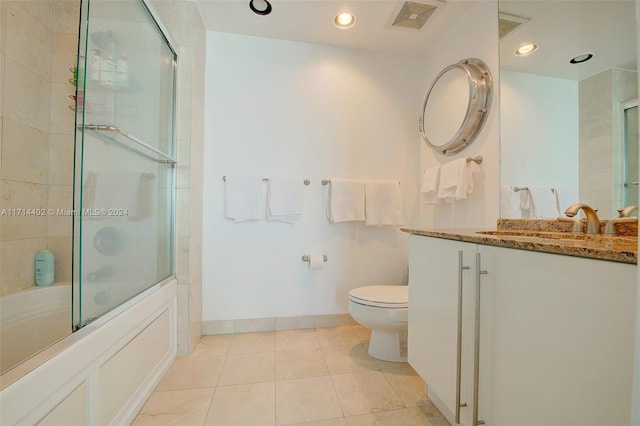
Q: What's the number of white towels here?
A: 6